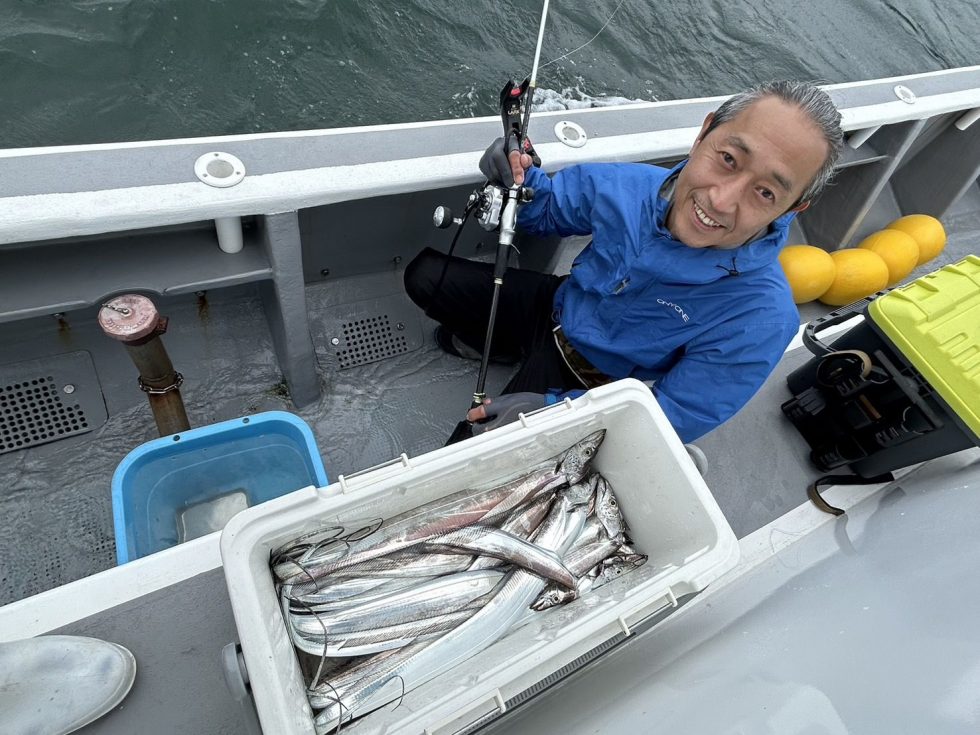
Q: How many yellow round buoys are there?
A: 4